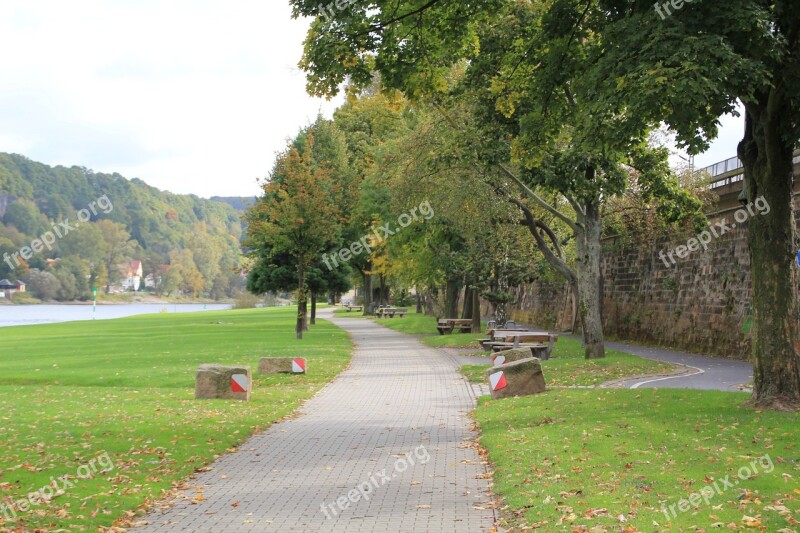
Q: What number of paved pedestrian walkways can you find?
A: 2